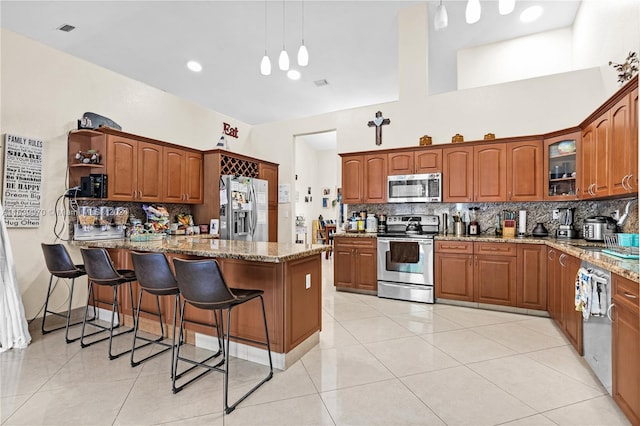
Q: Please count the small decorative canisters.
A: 3